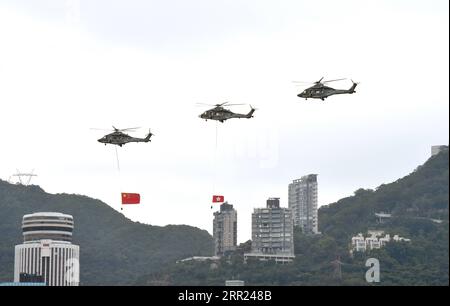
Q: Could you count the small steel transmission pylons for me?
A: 2